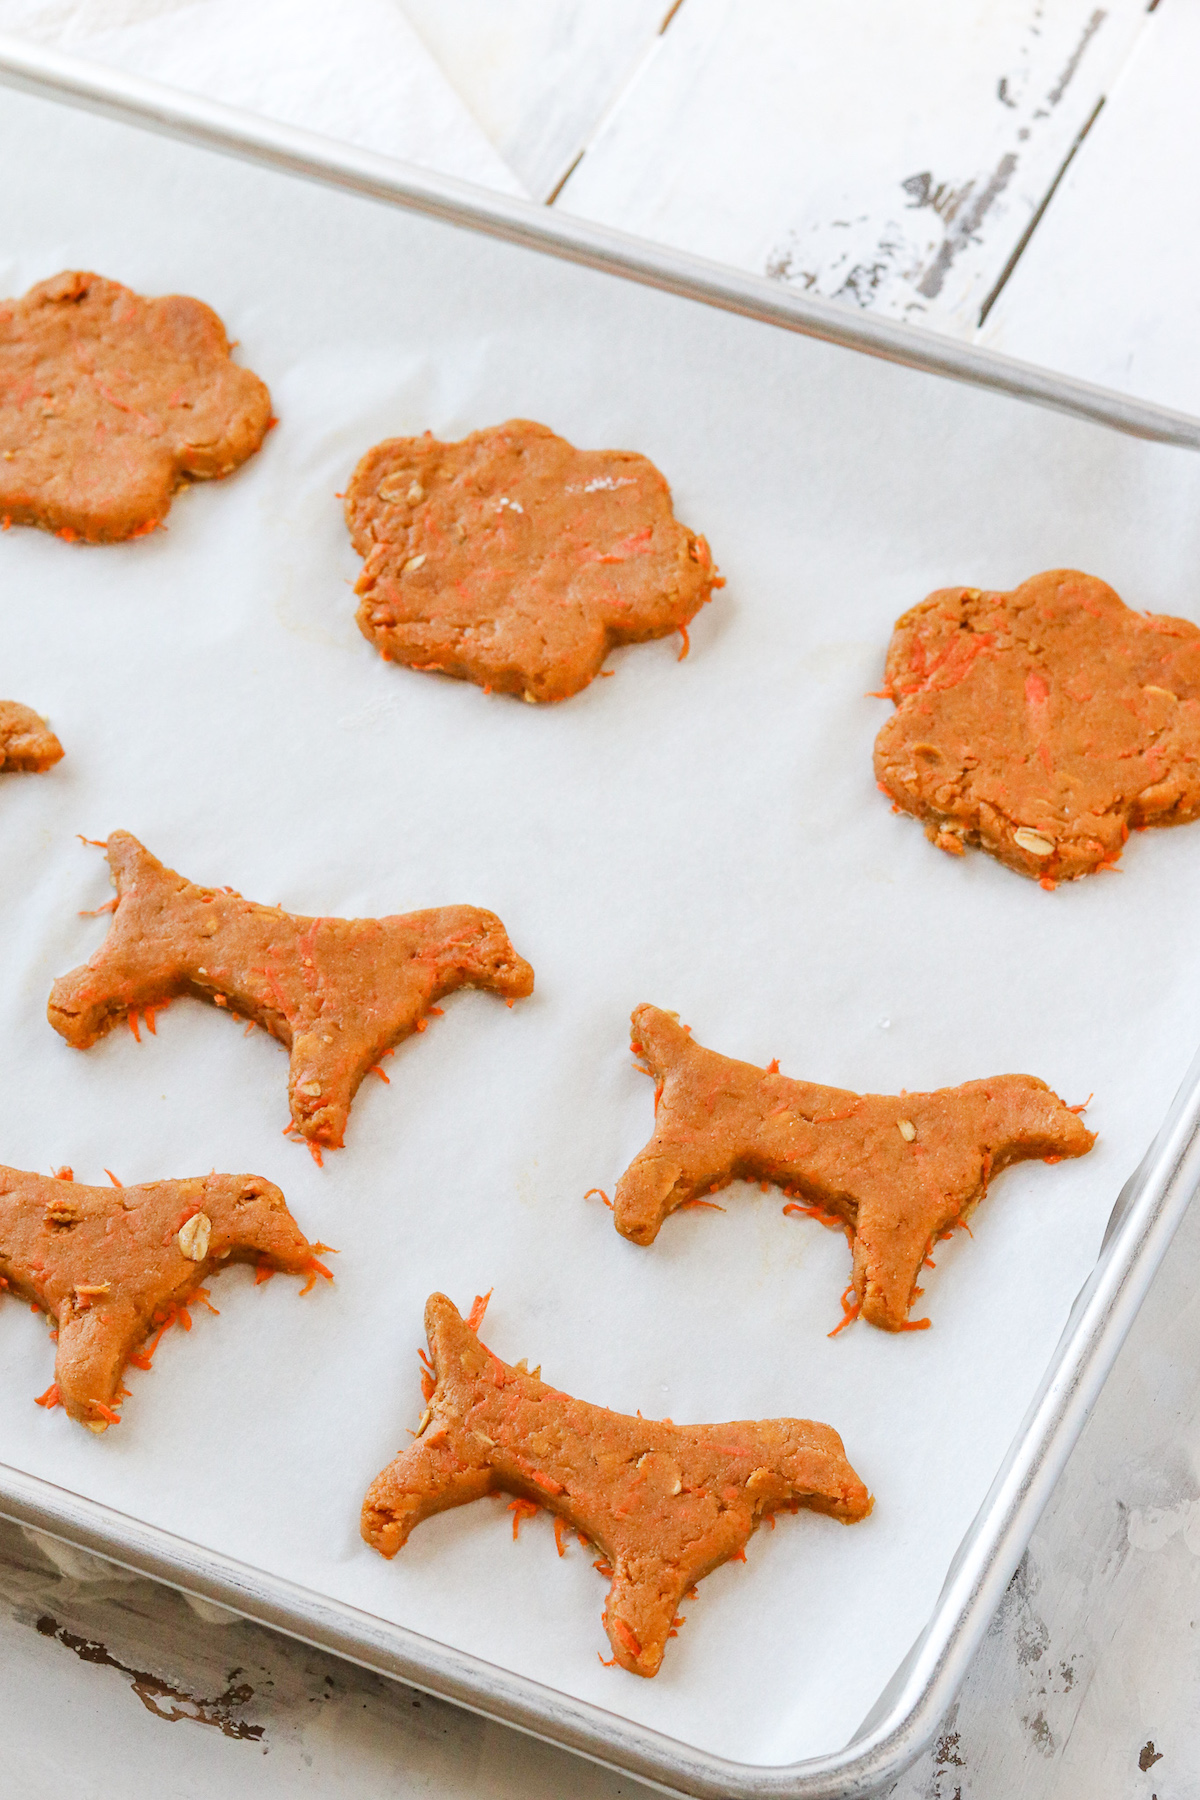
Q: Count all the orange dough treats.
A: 8